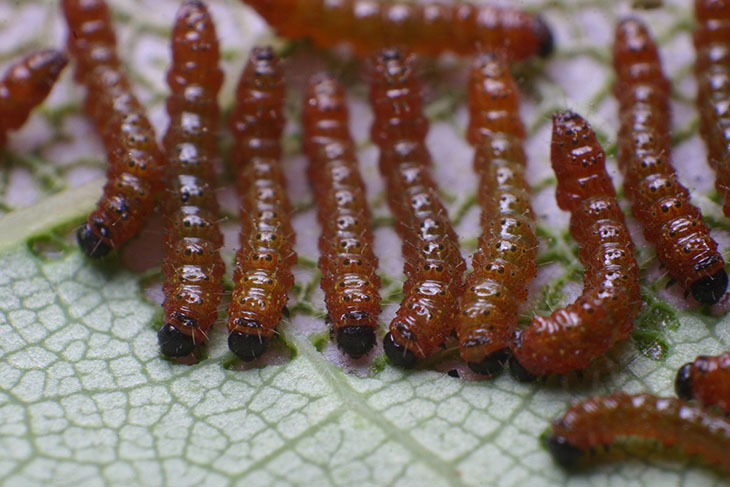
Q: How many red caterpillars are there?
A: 13